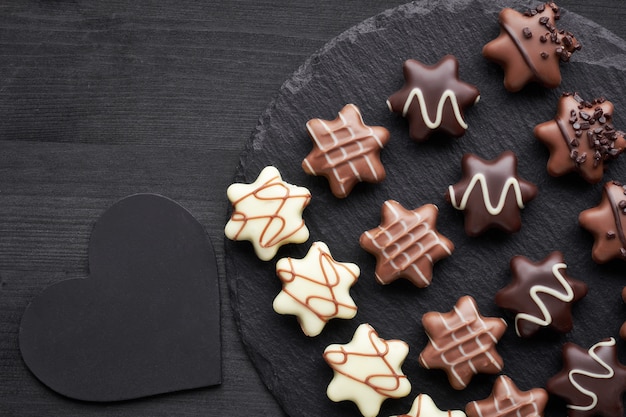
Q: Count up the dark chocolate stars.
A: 4